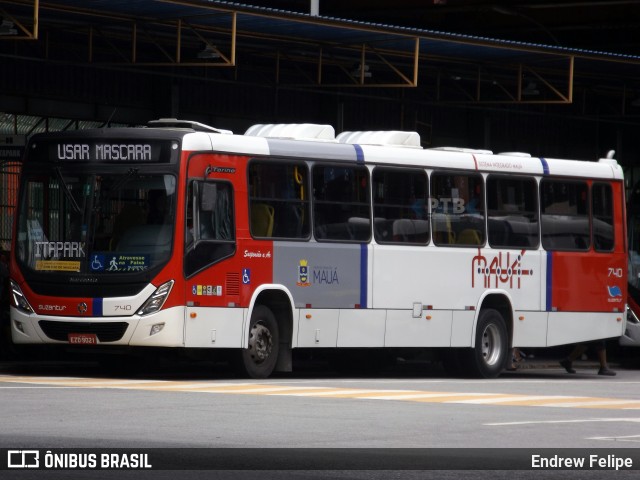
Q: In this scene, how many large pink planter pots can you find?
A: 0